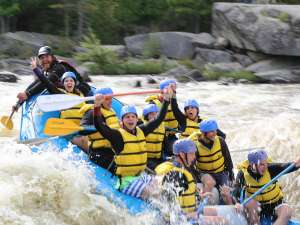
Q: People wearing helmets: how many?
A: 10